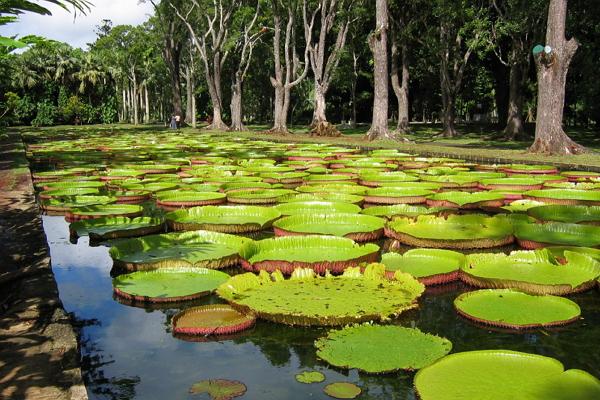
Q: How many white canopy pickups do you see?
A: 0